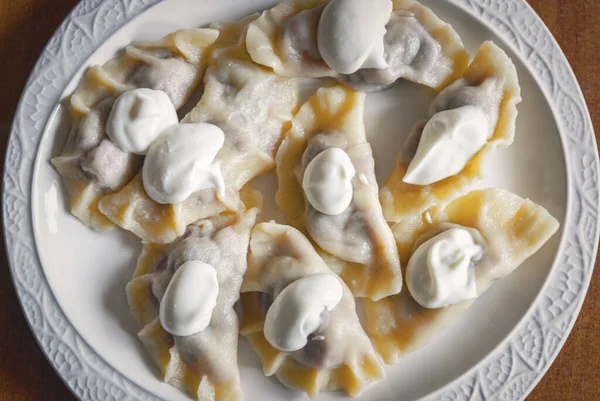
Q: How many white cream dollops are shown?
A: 8